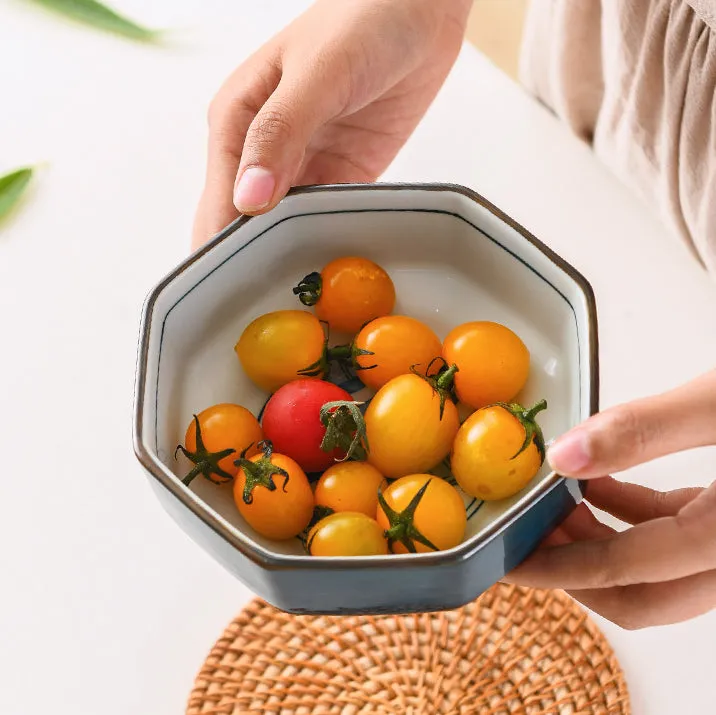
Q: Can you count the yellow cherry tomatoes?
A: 11